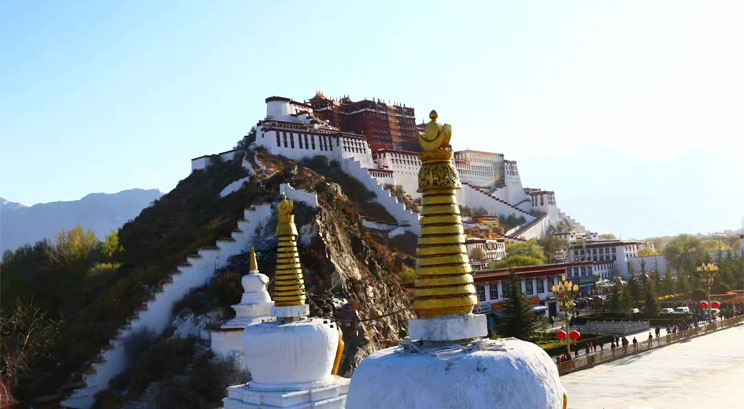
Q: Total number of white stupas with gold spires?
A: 3